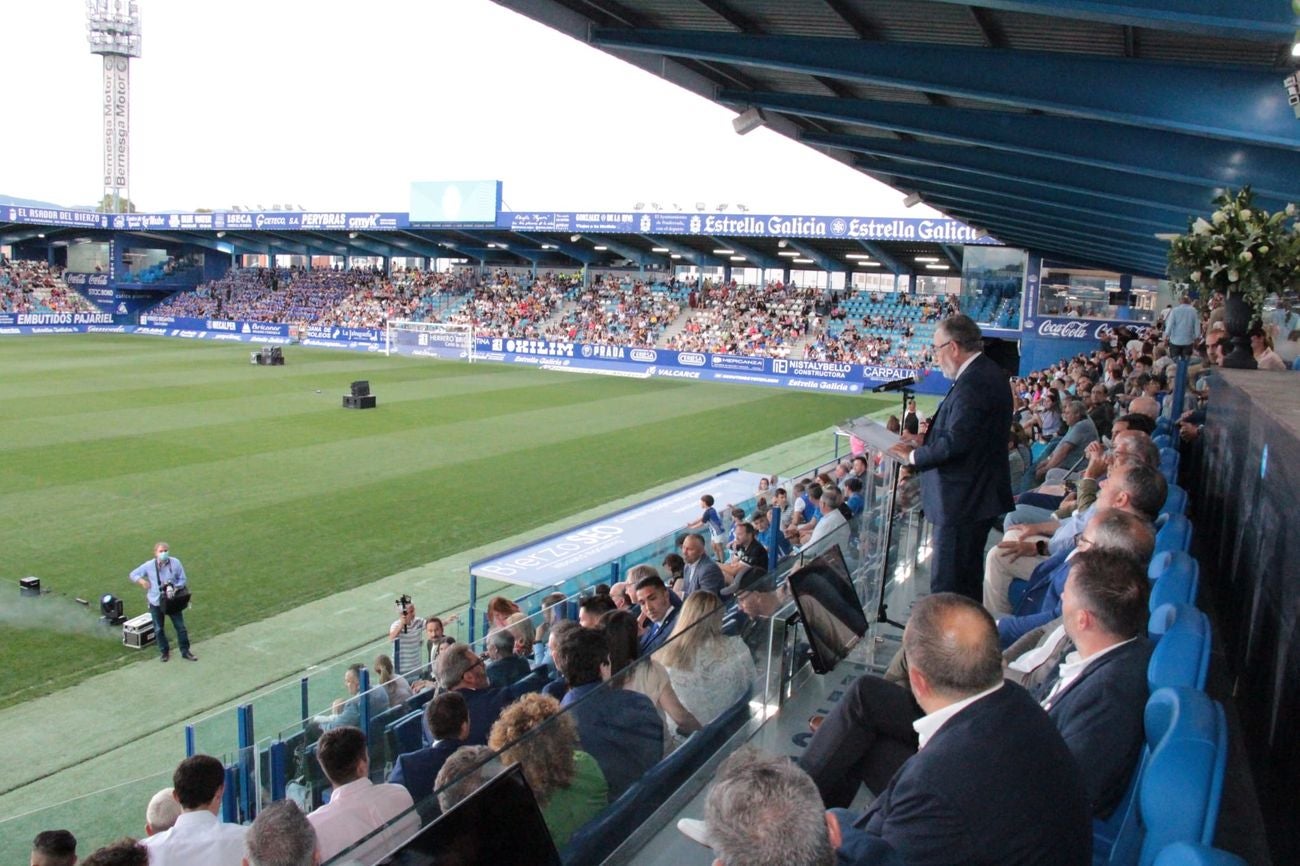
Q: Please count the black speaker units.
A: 2